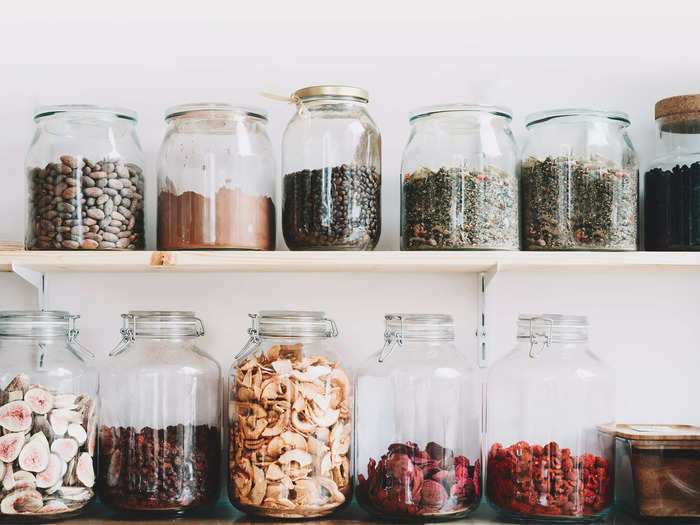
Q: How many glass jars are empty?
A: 0